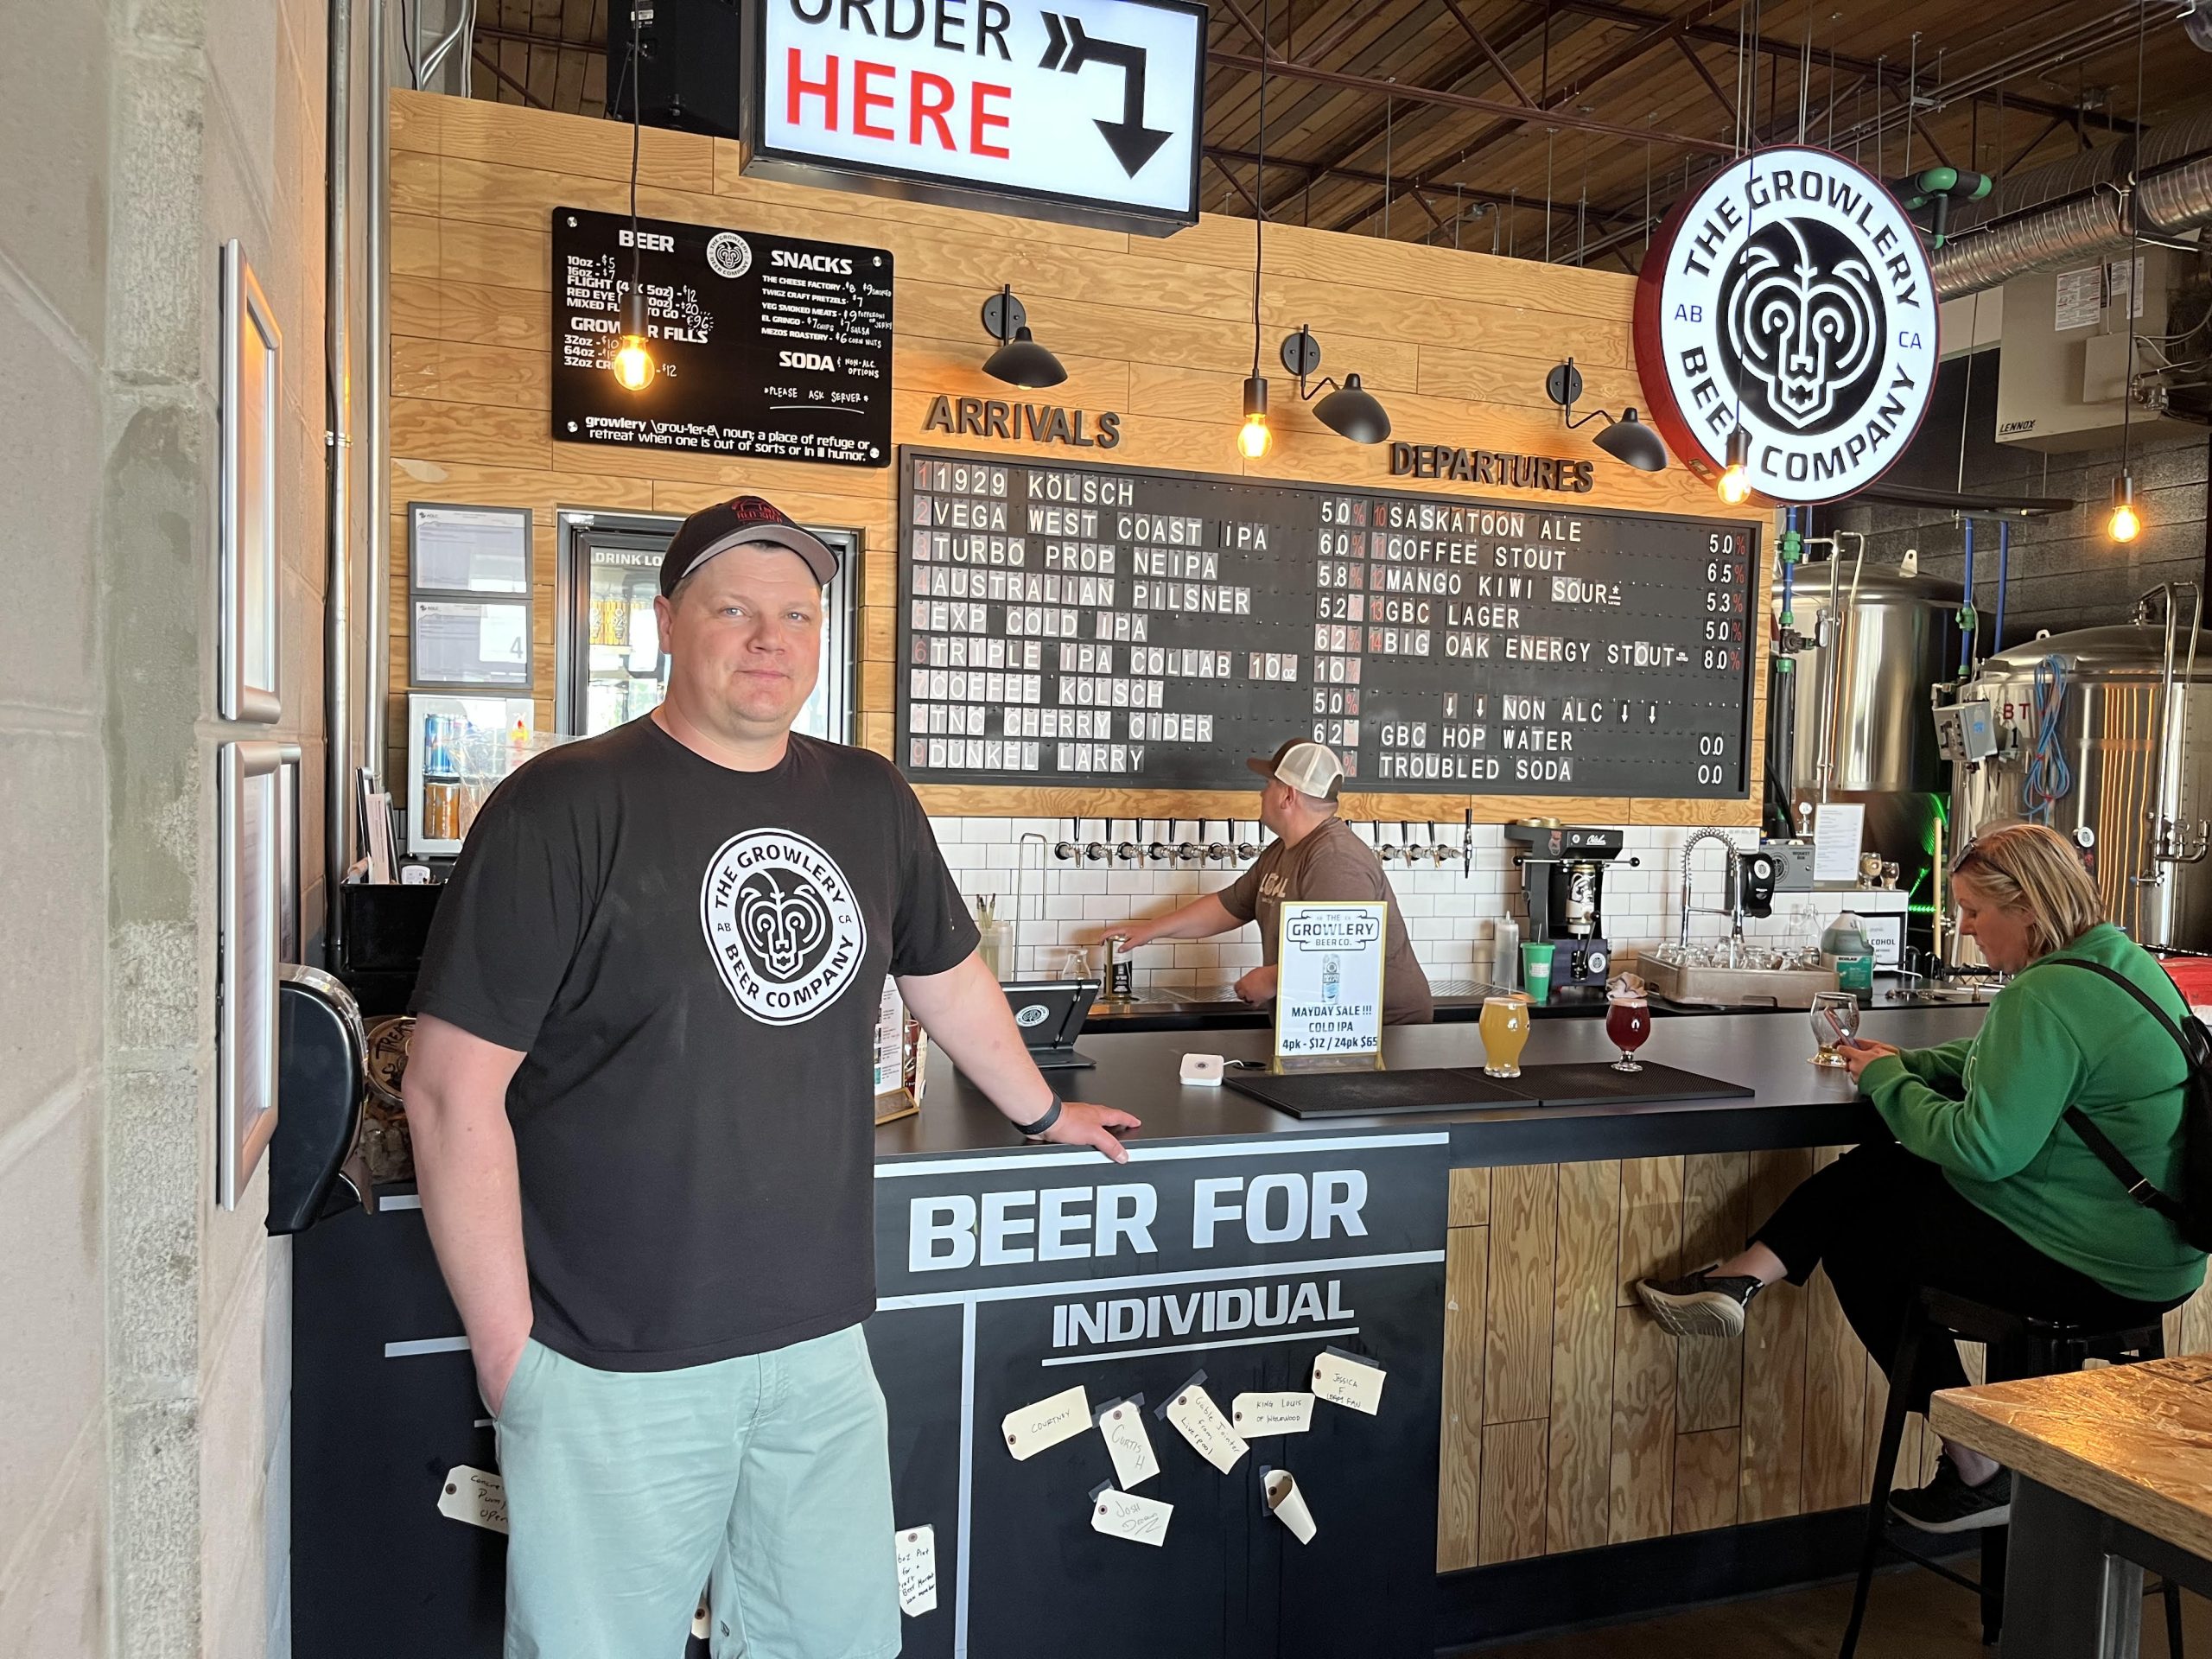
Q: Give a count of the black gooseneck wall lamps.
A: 3